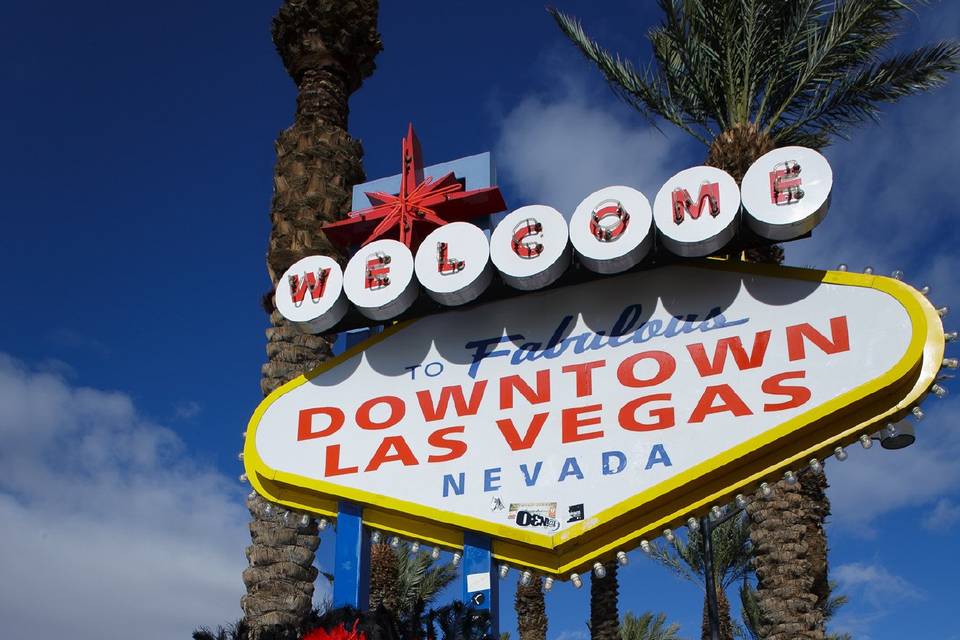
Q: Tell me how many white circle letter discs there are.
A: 7